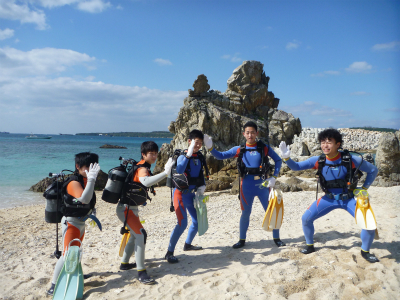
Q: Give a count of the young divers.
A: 5